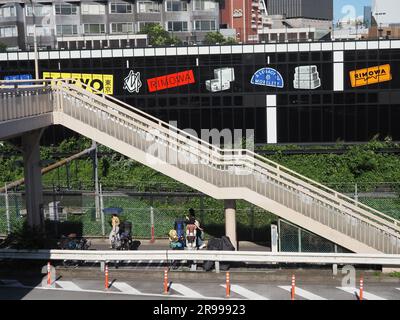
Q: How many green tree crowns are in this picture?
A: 2